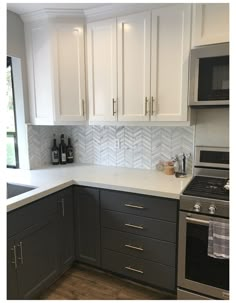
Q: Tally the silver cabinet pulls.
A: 11